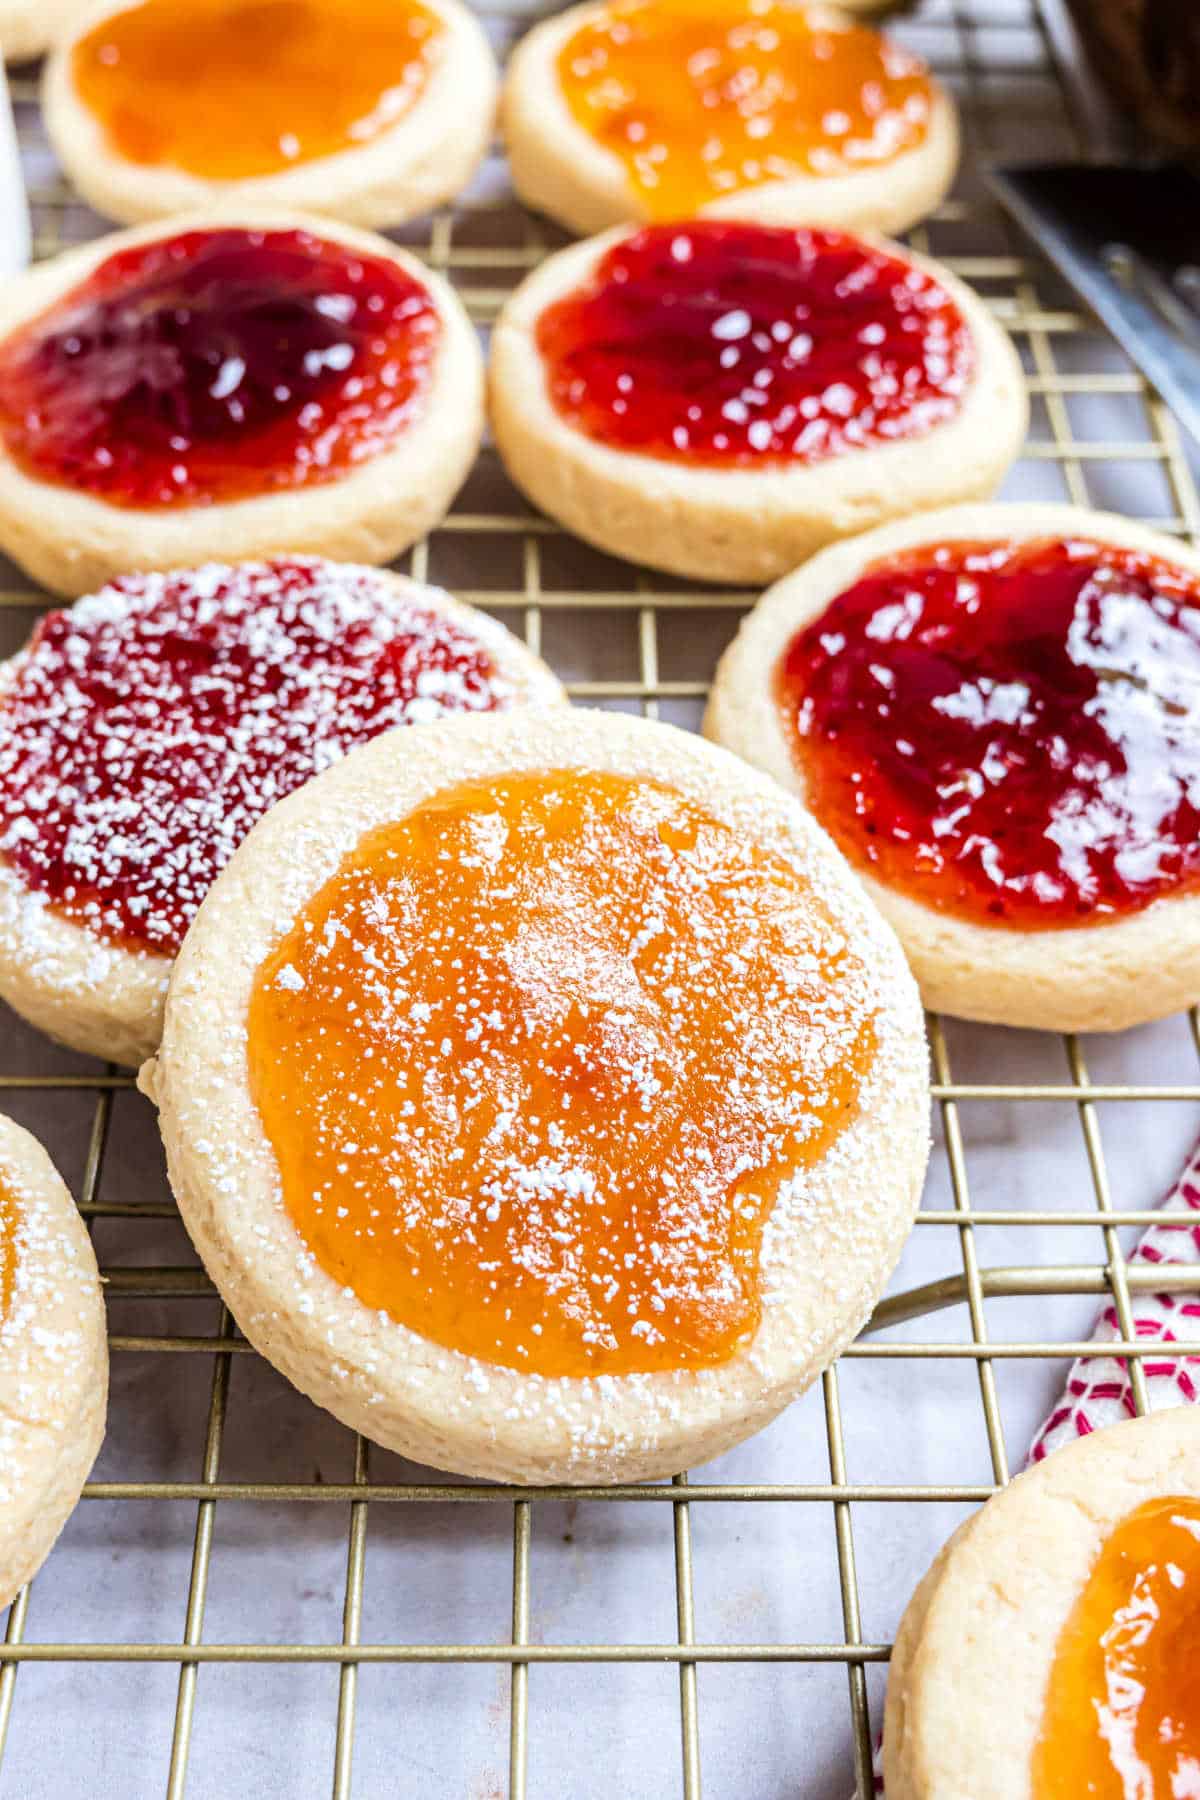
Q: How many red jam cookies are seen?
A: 4